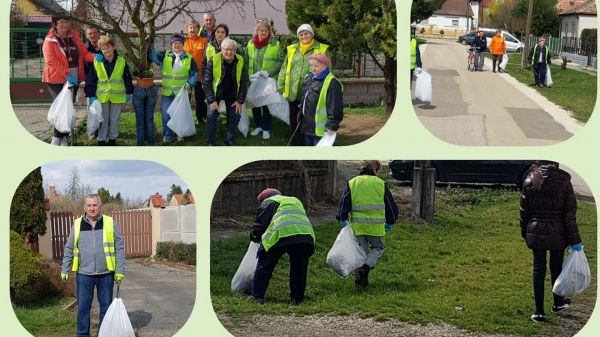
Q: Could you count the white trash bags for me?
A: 14